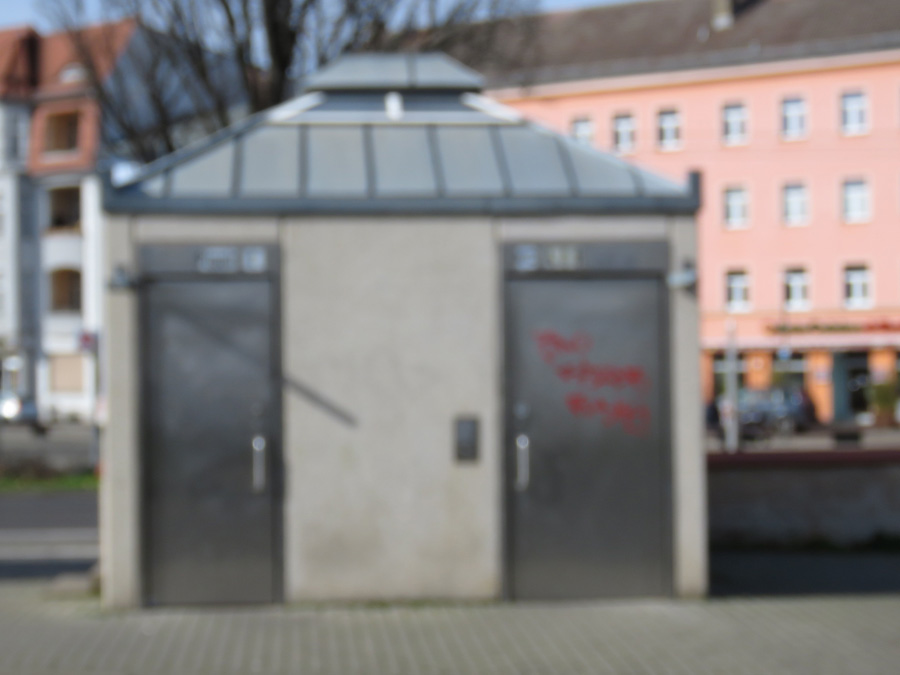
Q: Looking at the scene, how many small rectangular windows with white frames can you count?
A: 12